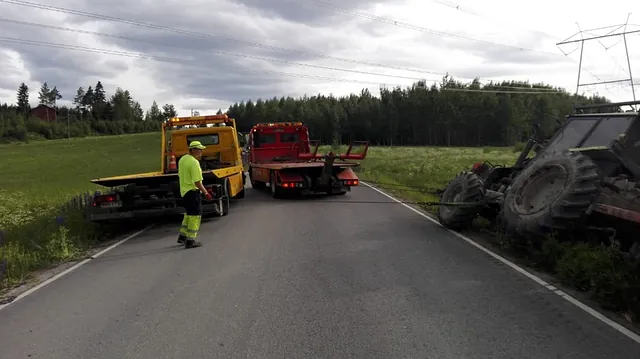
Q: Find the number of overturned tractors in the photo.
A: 1